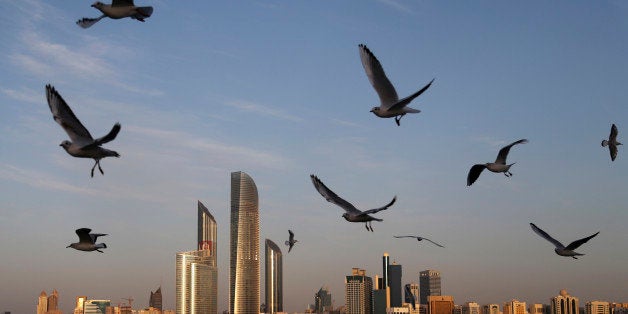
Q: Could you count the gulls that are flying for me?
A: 10